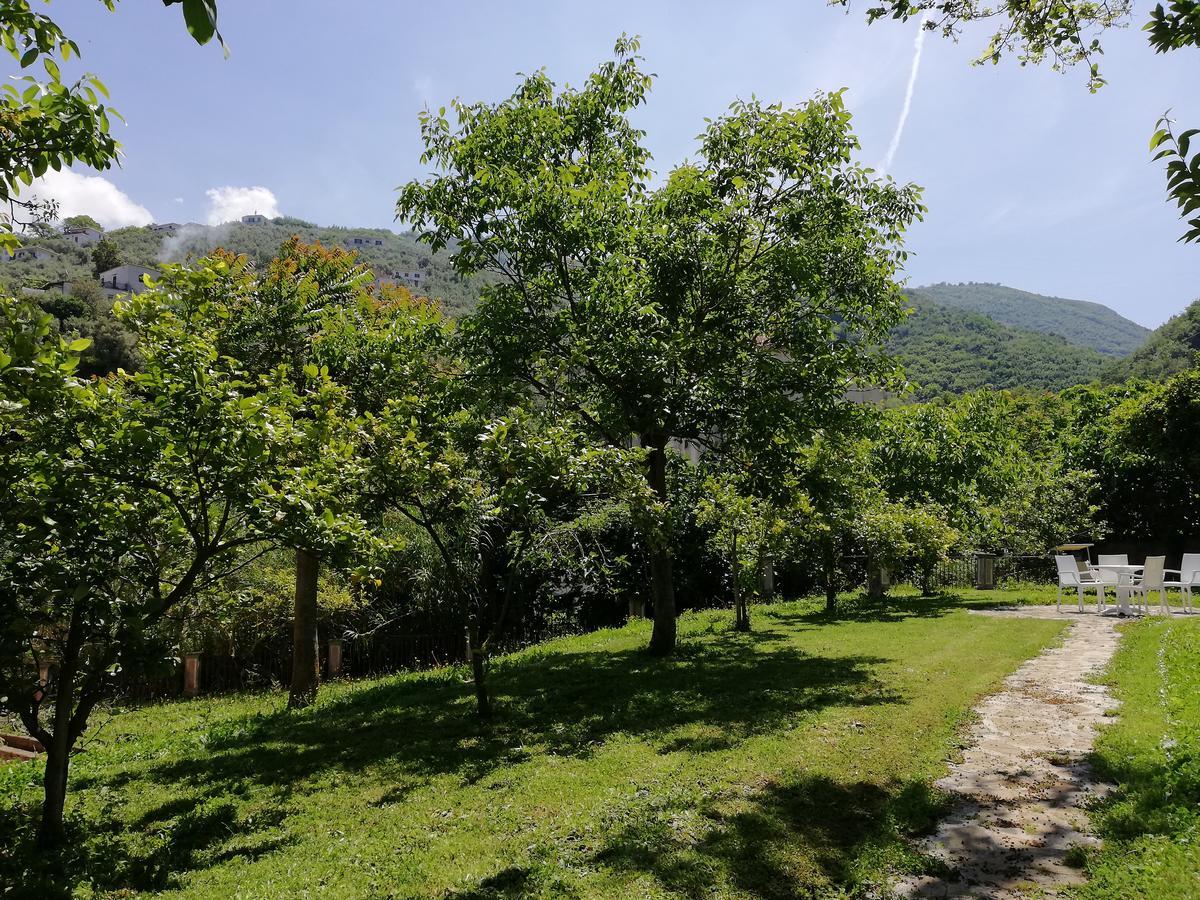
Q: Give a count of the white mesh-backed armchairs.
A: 4